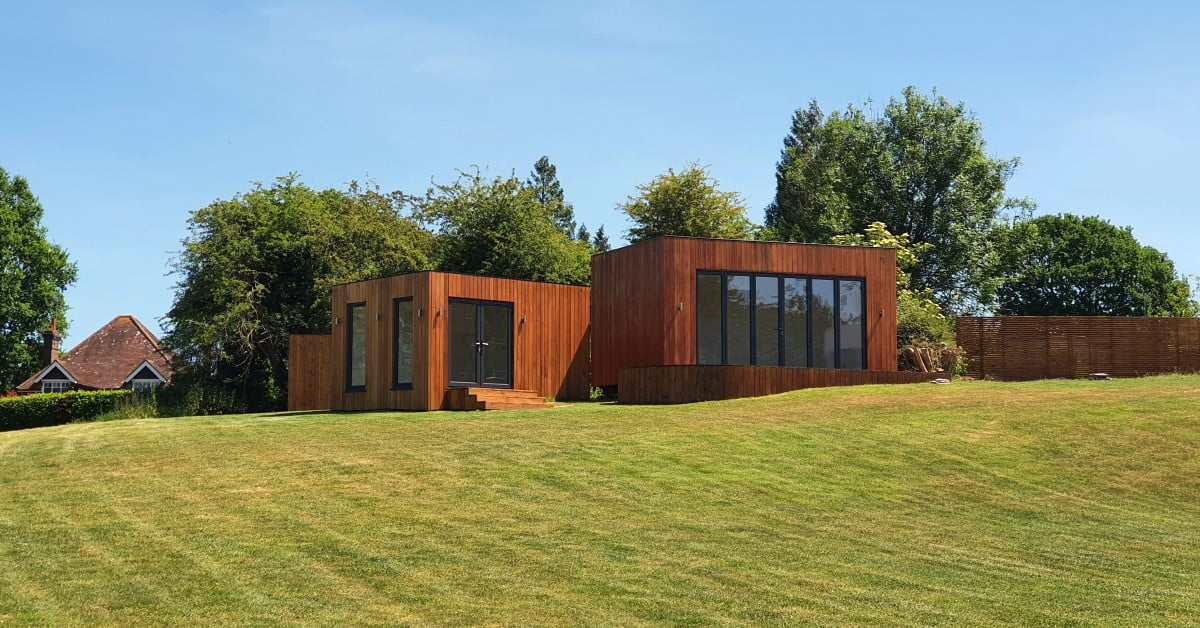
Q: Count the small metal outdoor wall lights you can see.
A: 7